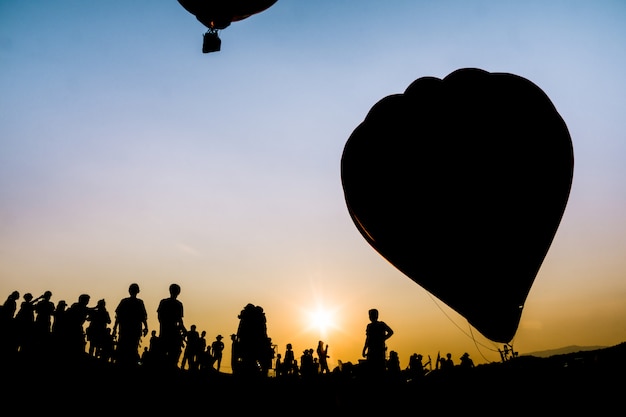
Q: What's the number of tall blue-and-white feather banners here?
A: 0